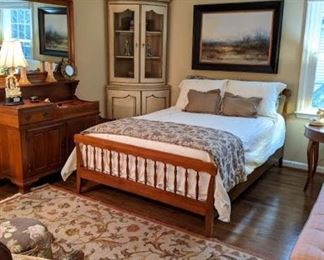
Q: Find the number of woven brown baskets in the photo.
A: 0